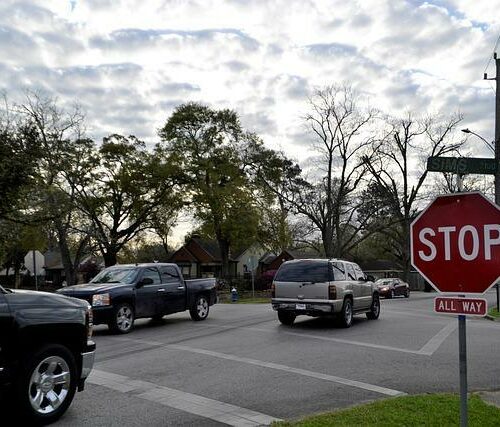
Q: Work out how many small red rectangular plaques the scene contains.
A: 1